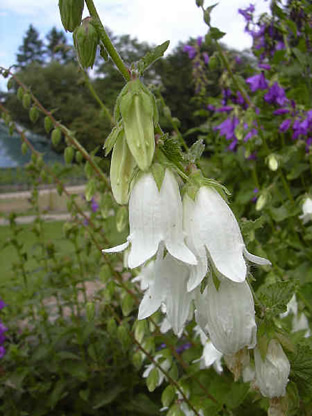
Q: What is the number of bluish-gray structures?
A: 1